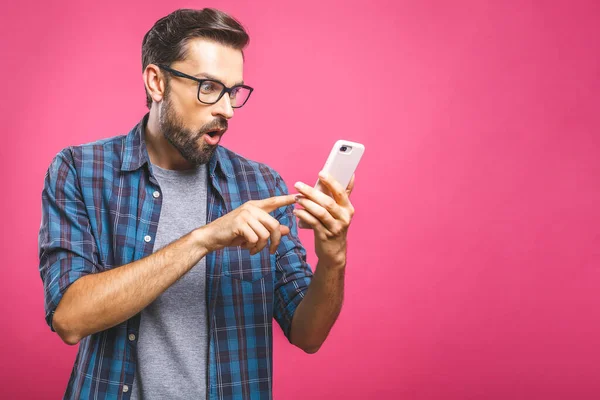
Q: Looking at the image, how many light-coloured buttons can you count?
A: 4